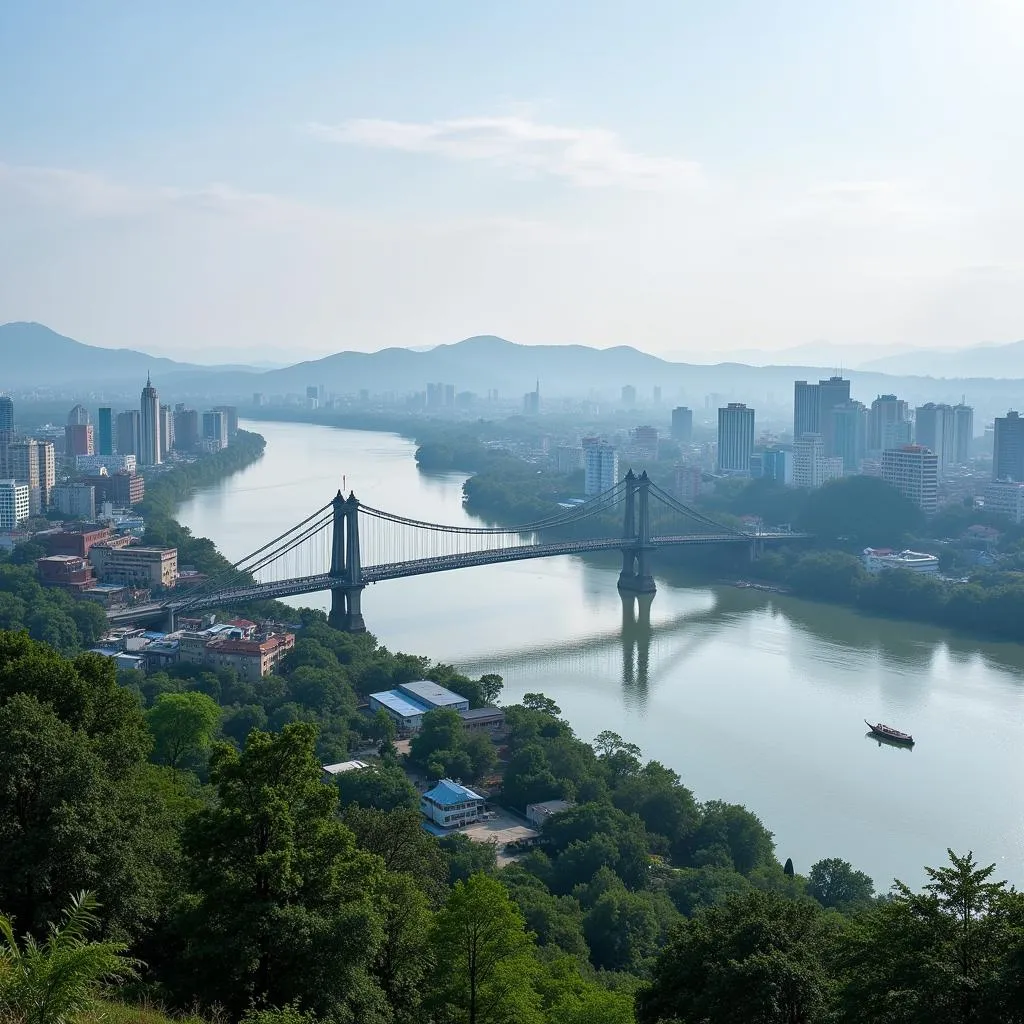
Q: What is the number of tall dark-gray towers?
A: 2